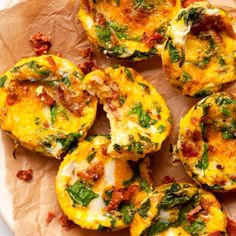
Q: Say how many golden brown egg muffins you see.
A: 7